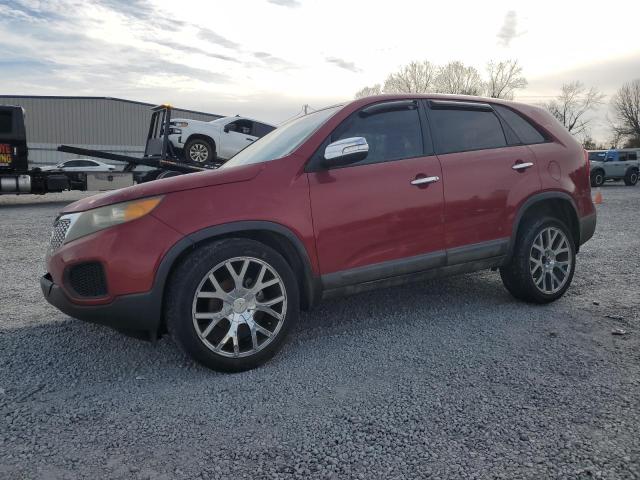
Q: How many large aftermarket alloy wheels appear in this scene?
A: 2